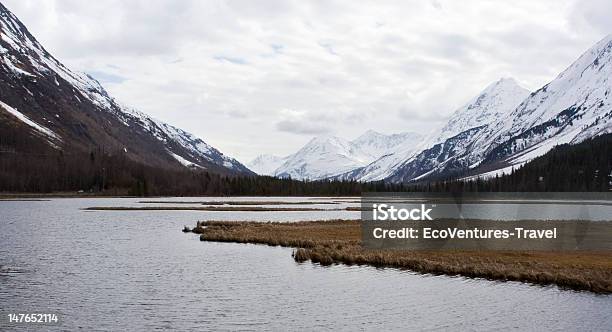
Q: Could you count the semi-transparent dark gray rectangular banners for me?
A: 1